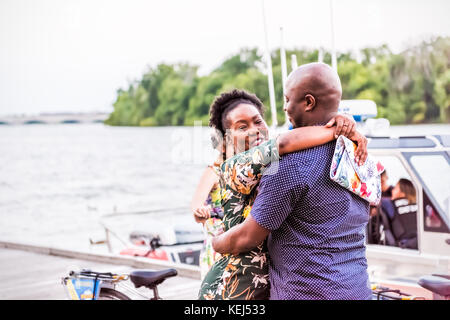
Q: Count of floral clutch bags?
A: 1